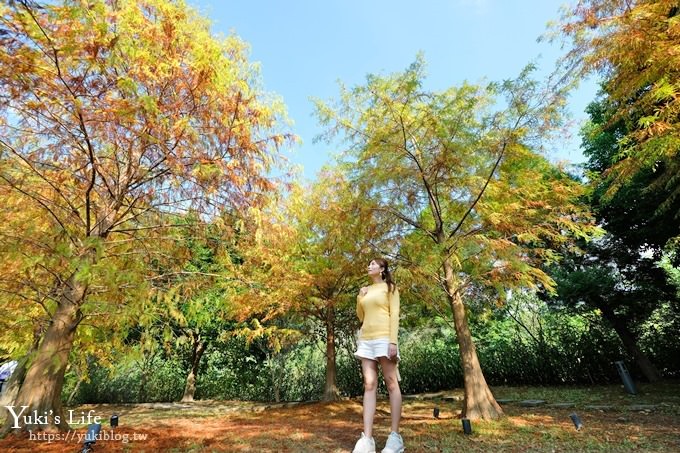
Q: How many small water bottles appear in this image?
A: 0